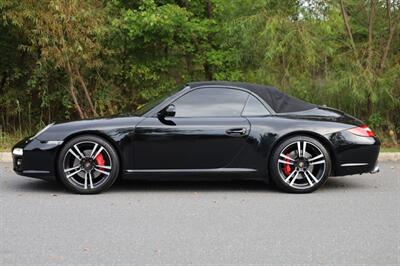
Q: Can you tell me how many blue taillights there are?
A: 0